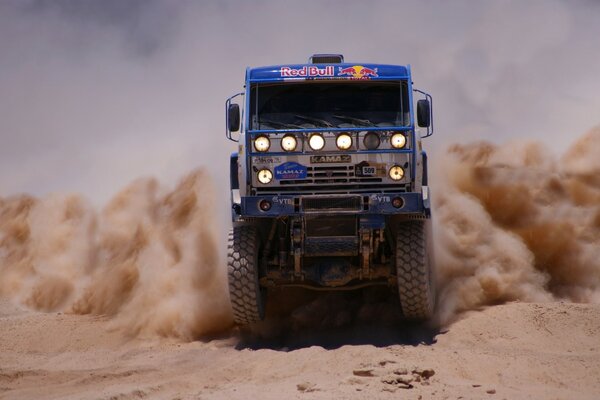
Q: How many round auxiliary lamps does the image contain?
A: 6